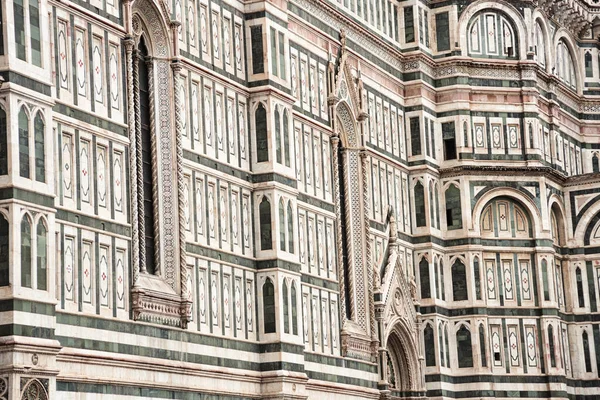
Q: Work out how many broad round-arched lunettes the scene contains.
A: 6